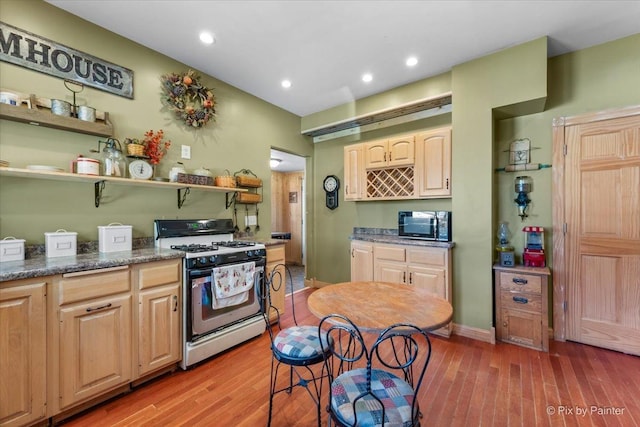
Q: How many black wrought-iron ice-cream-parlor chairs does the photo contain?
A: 2